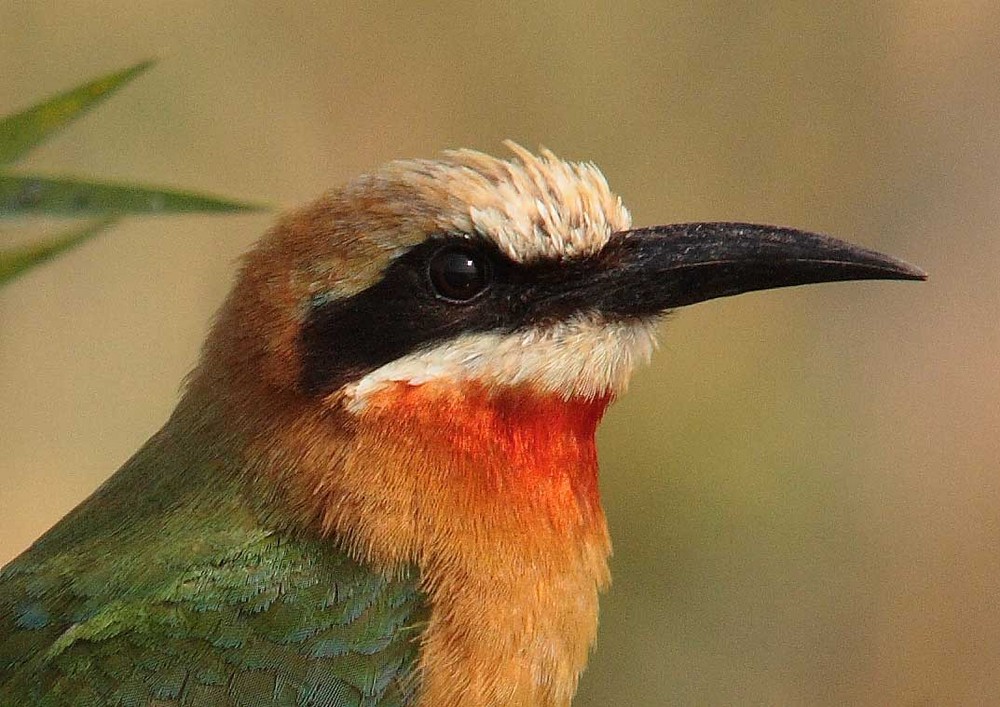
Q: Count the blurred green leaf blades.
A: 3